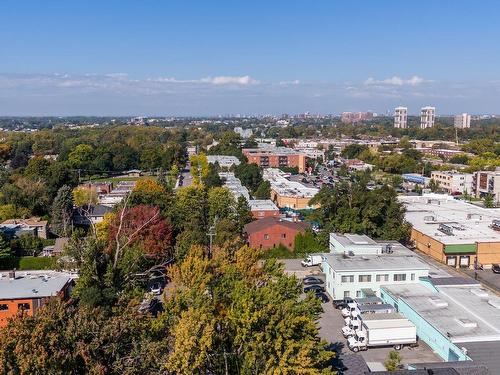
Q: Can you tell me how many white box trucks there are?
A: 5